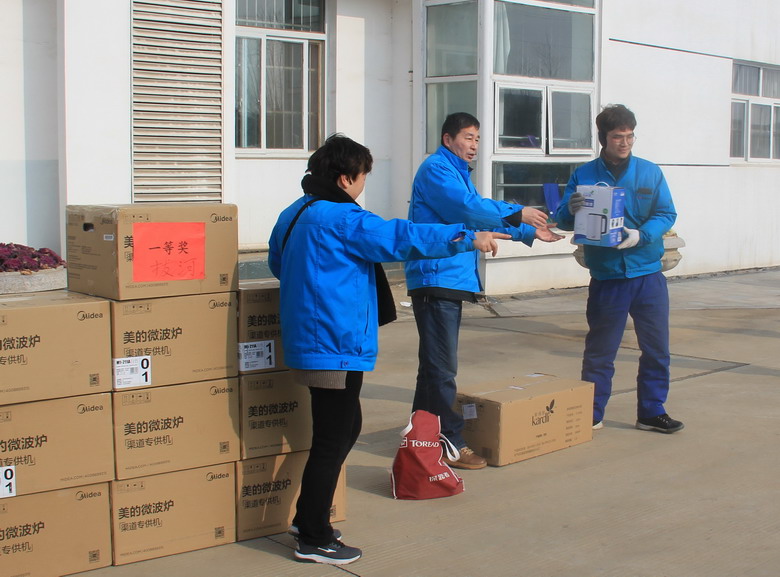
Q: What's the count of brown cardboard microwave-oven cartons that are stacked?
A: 10